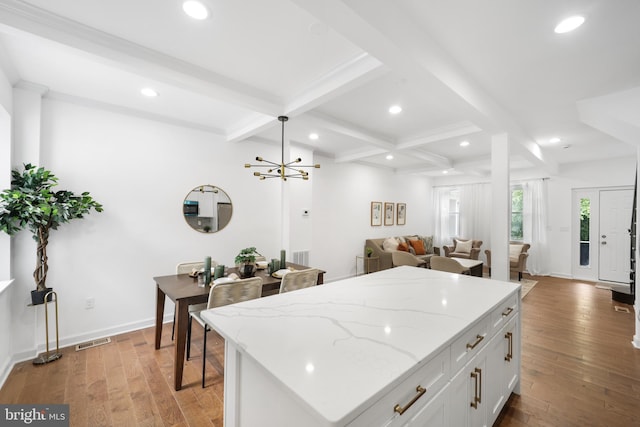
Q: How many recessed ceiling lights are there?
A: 9